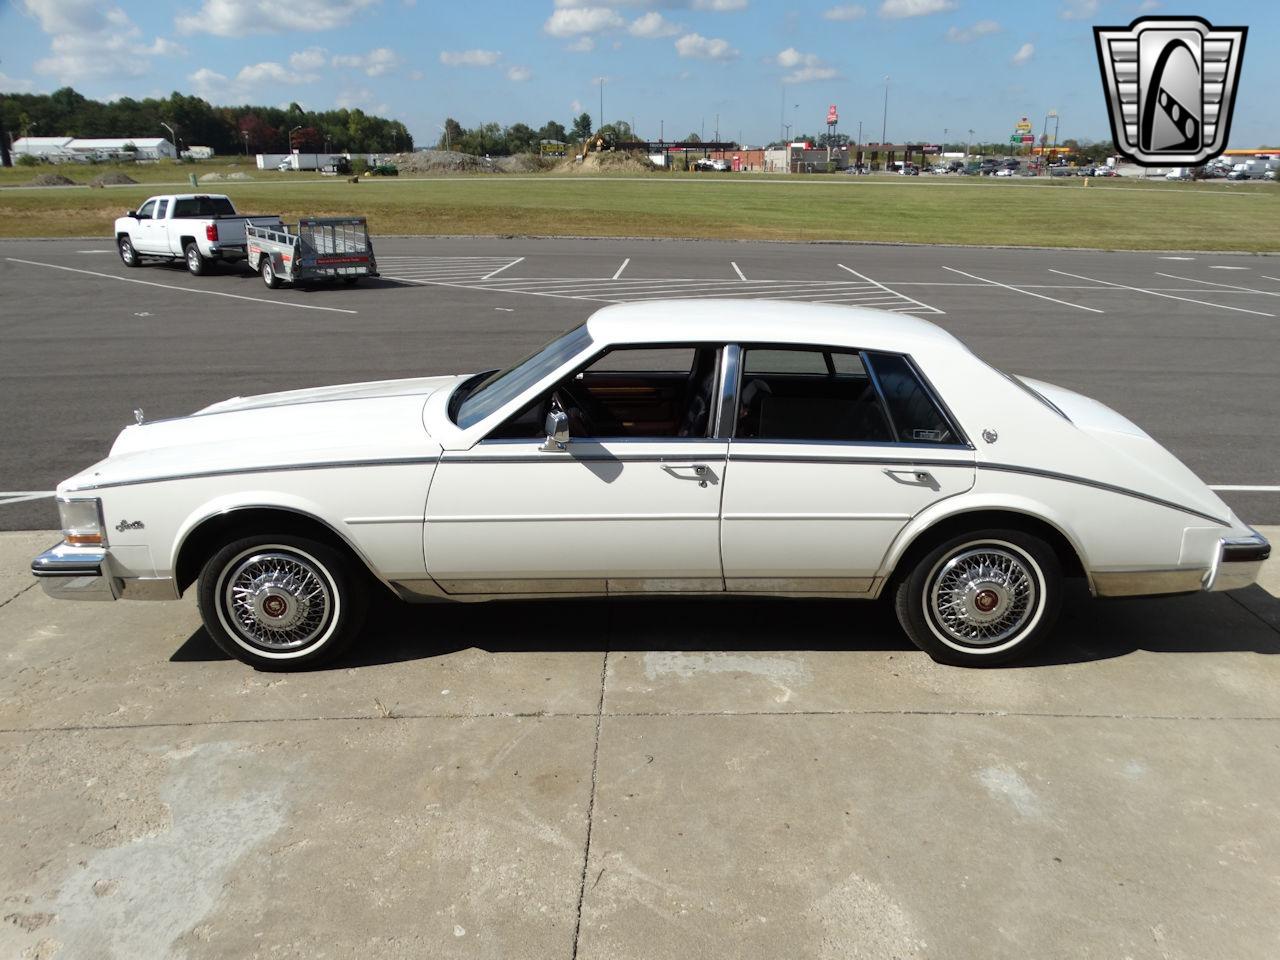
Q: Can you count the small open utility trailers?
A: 1